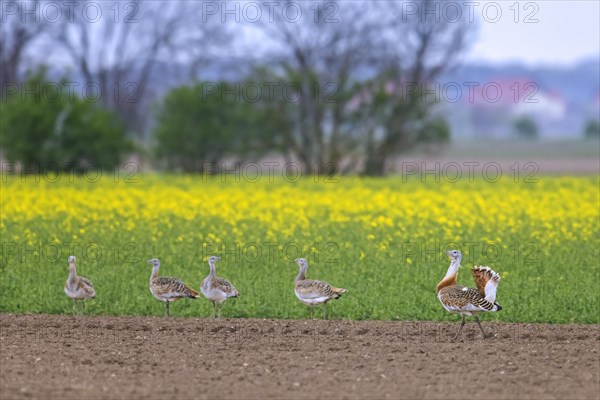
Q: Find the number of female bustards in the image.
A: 4